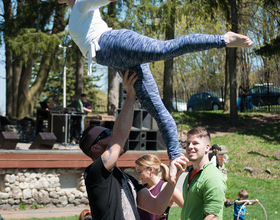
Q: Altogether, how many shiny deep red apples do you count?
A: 0